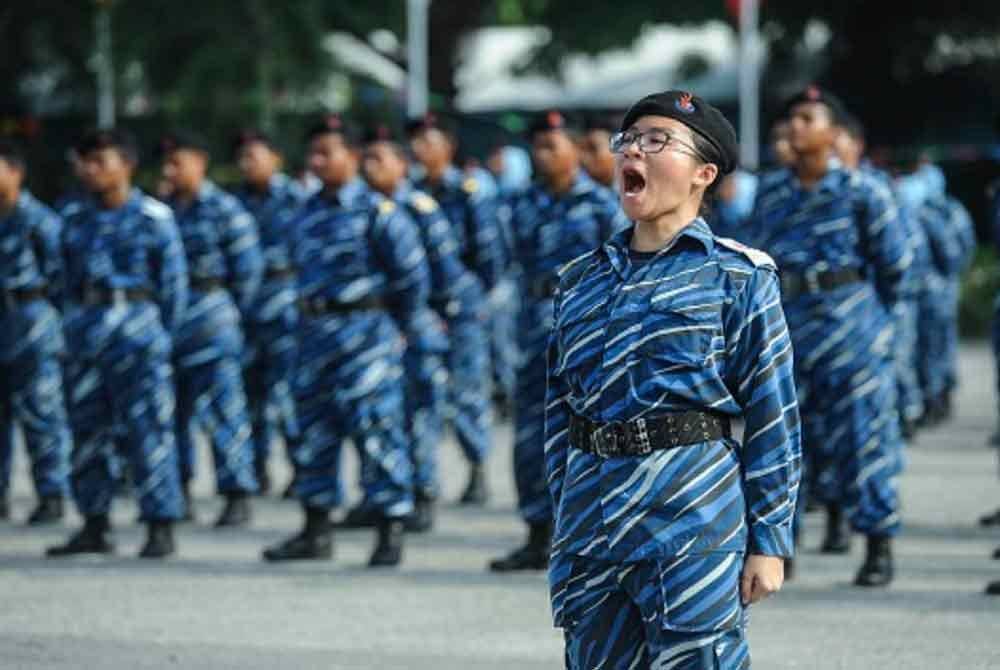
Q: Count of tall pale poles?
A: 3